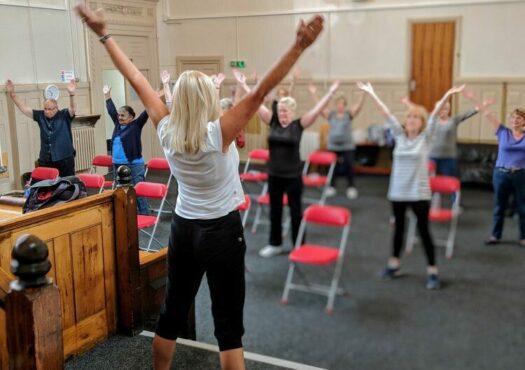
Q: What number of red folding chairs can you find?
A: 12